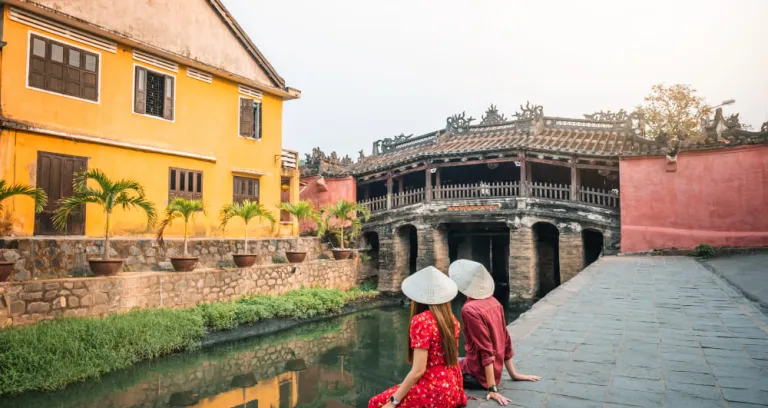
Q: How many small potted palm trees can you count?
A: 6